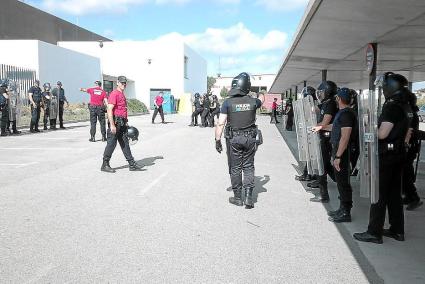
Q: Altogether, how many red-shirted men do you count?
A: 4